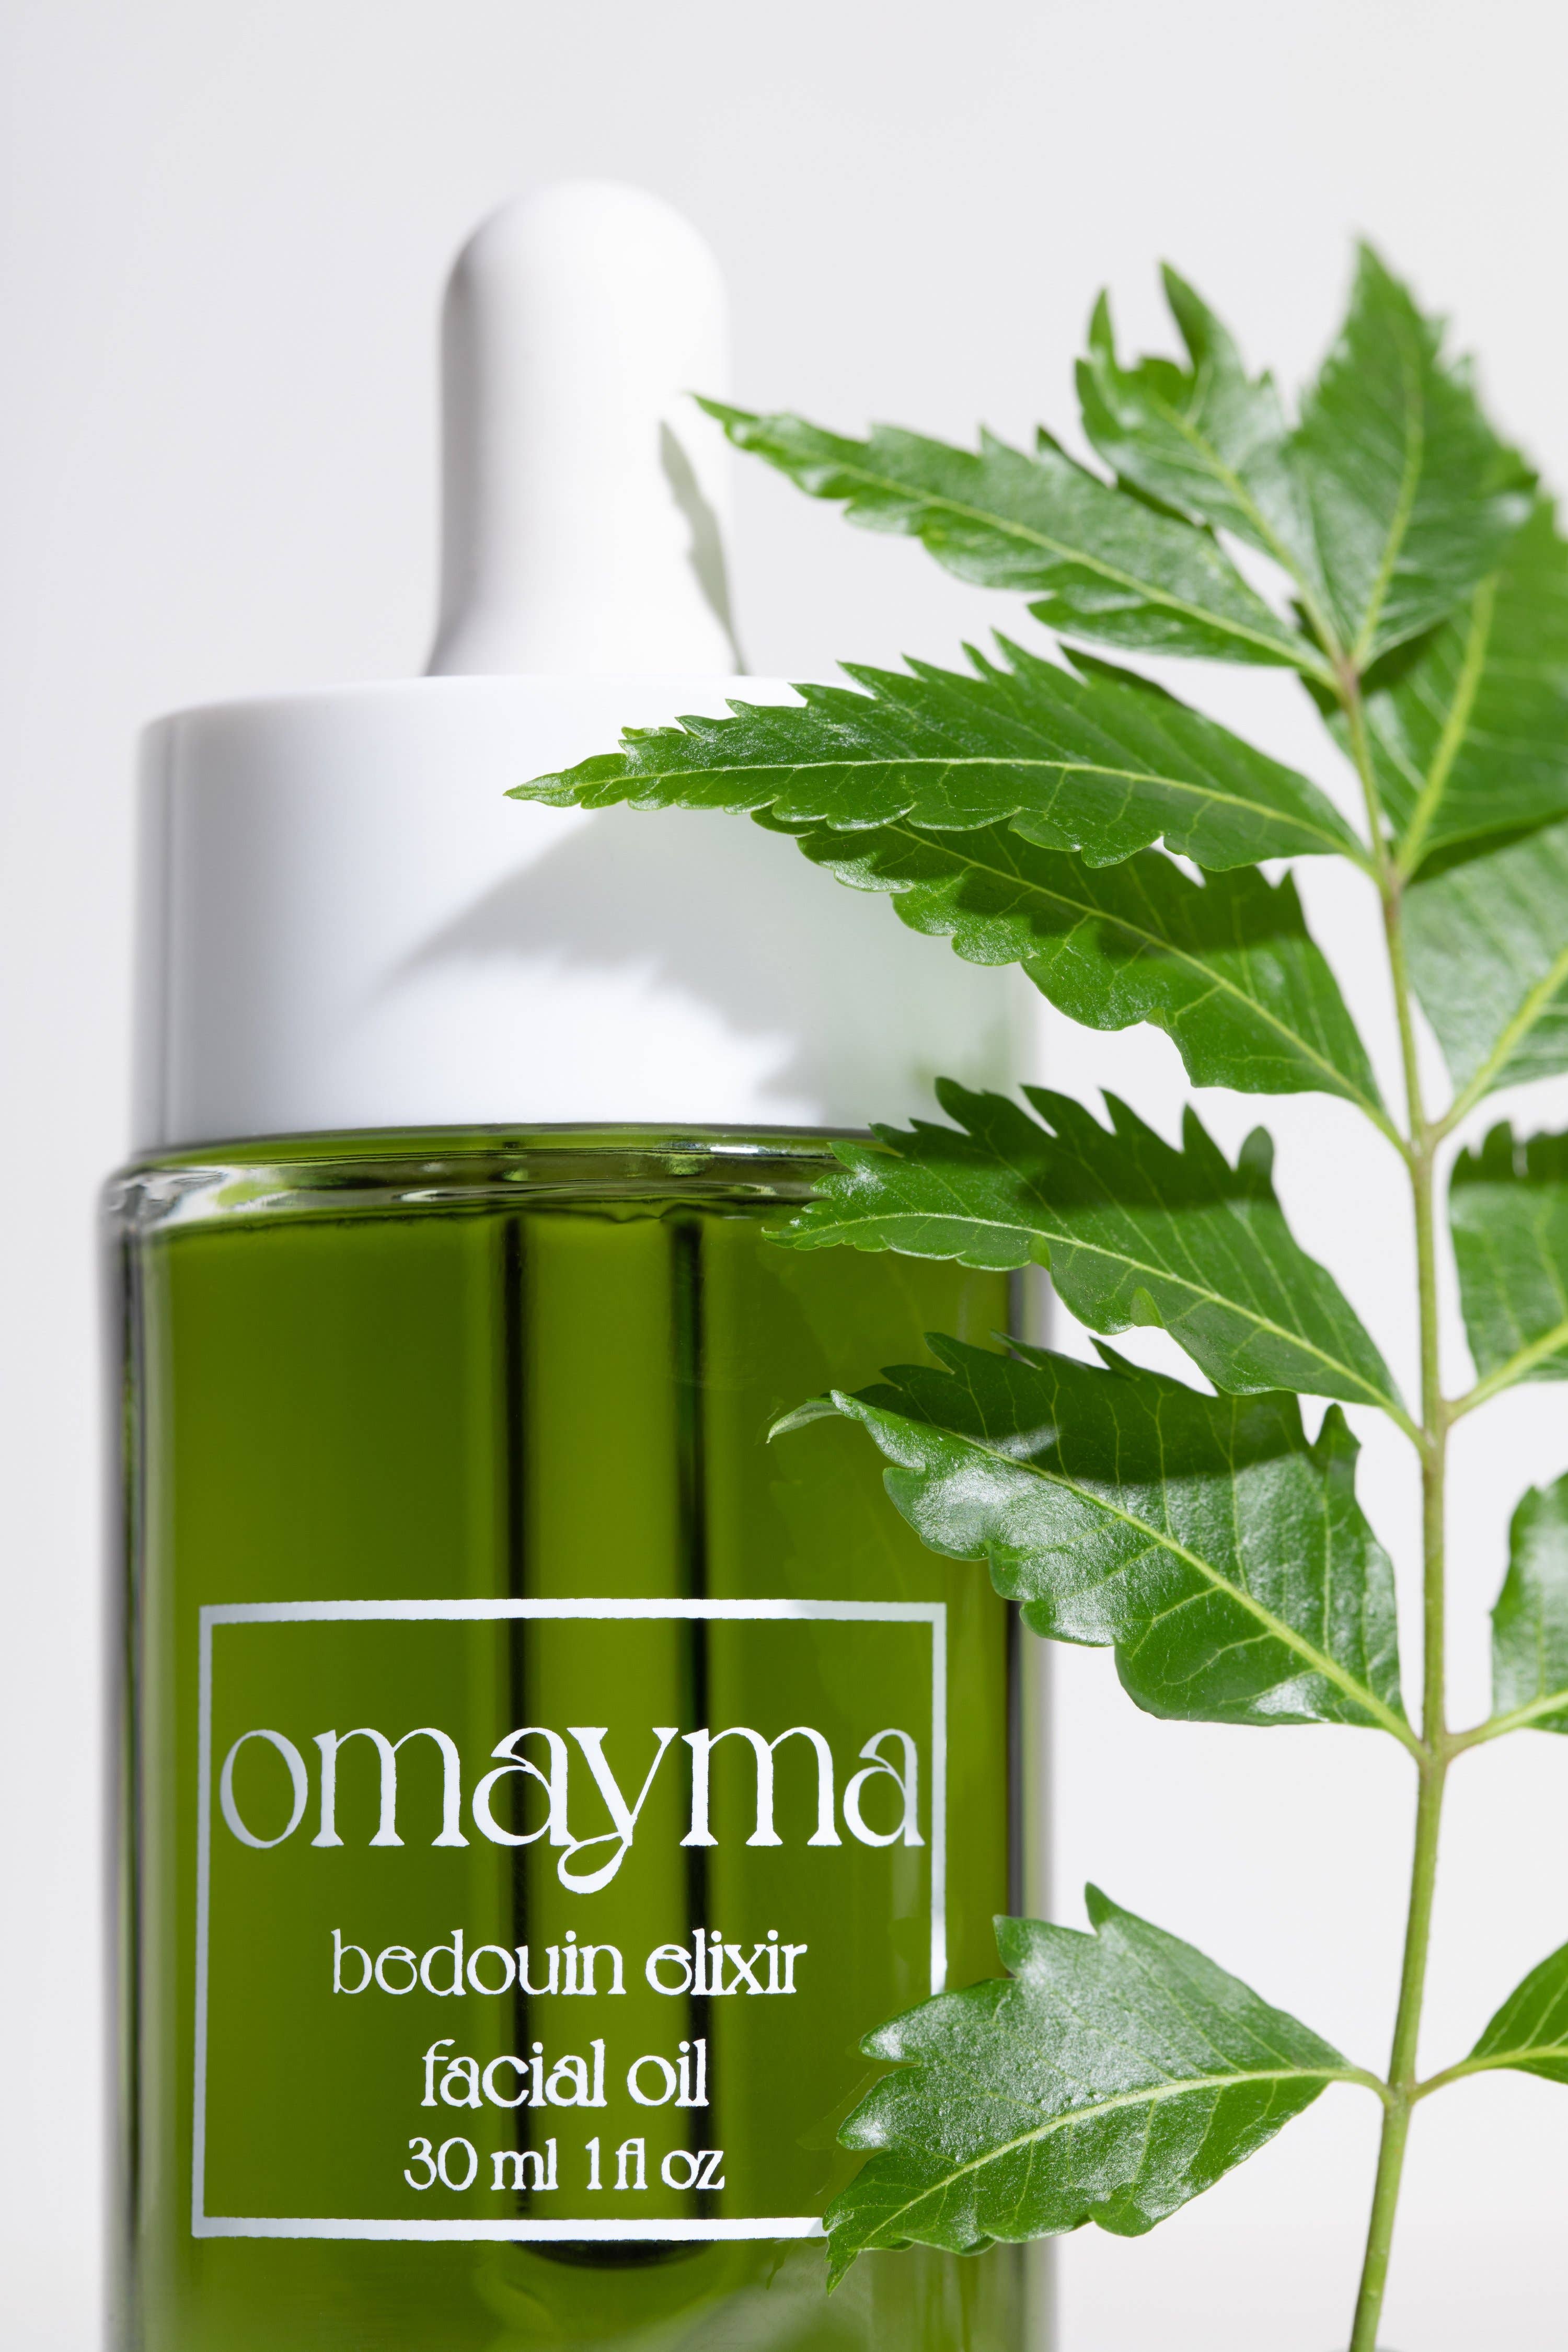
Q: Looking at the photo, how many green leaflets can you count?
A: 13